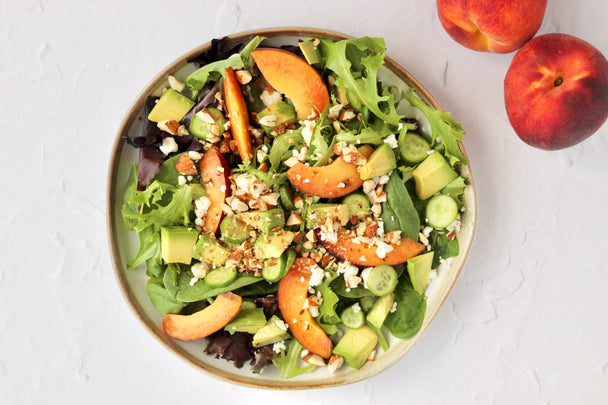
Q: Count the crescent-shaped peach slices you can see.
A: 7